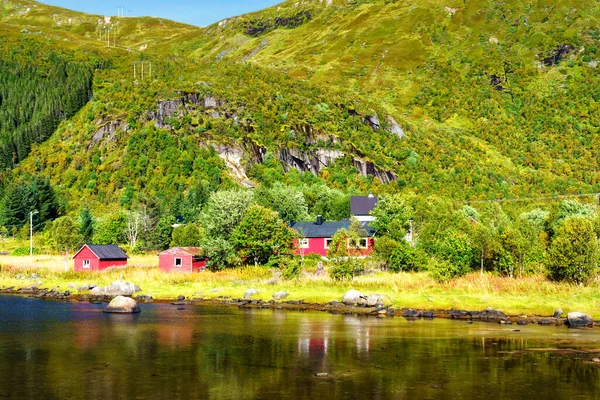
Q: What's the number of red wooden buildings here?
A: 3